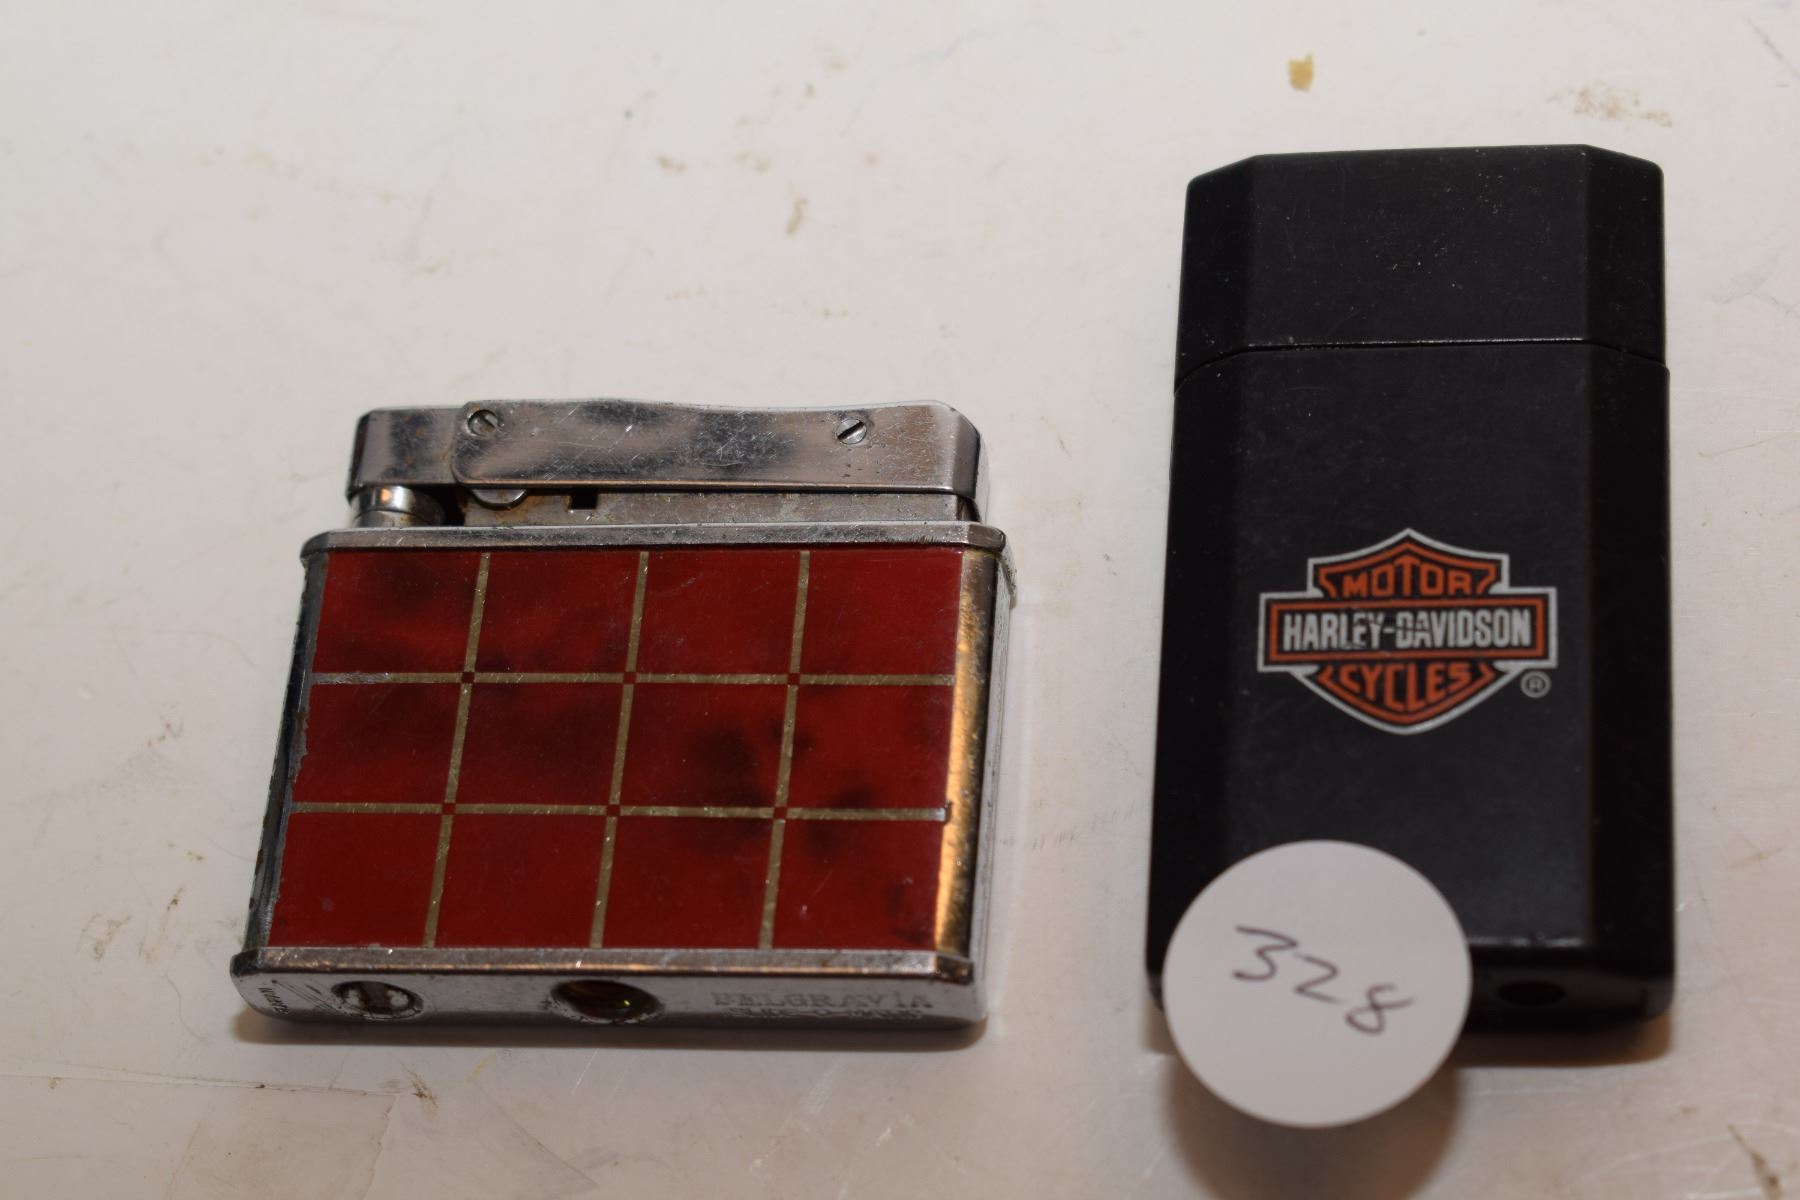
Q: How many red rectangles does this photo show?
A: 12